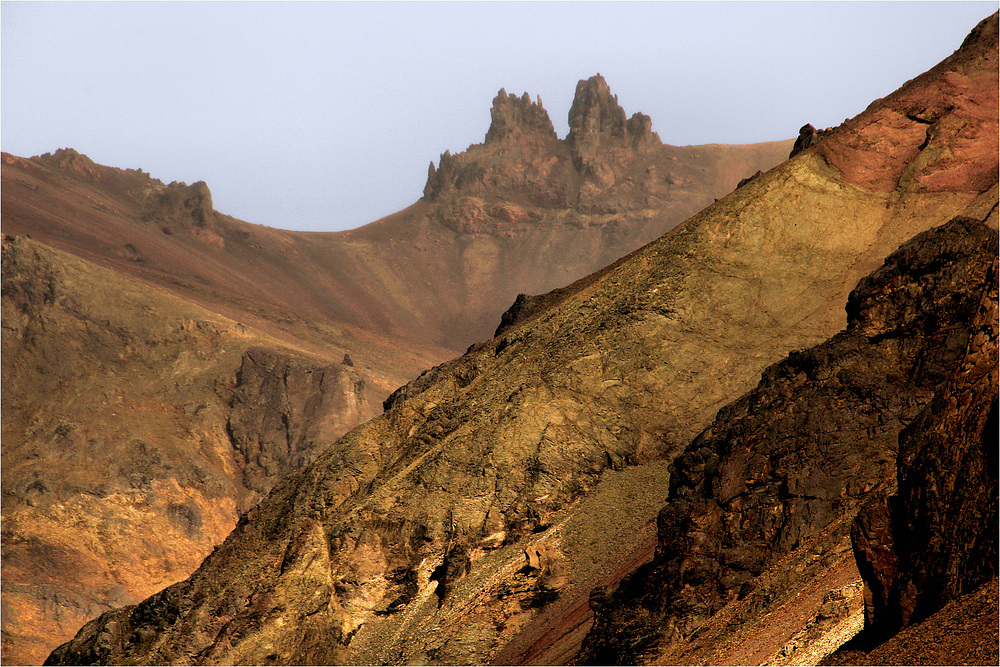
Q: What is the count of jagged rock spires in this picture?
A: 2